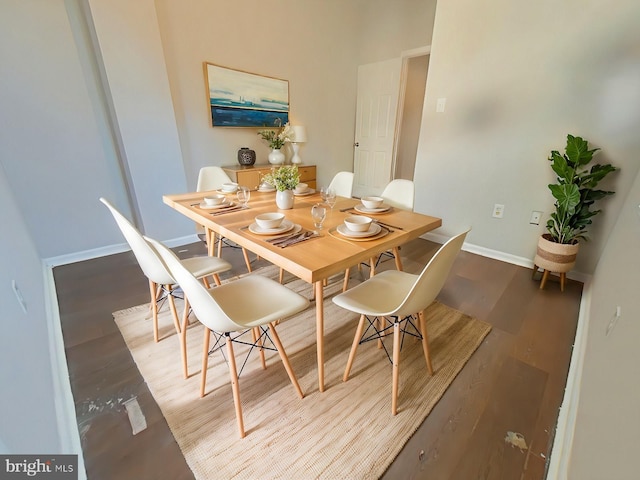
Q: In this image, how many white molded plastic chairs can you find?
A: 6